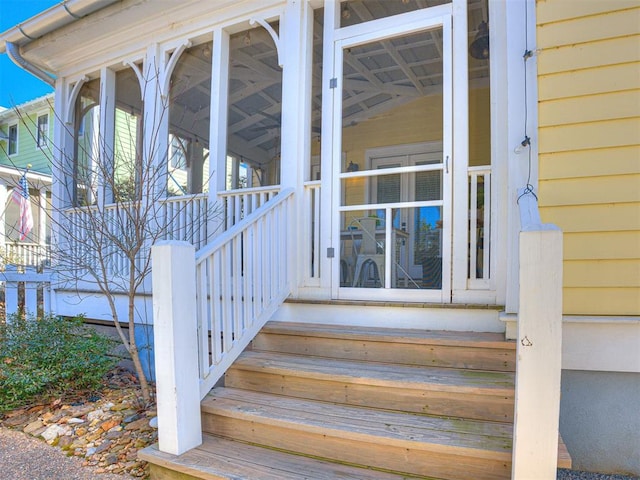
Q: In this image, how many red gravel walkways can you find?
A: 1